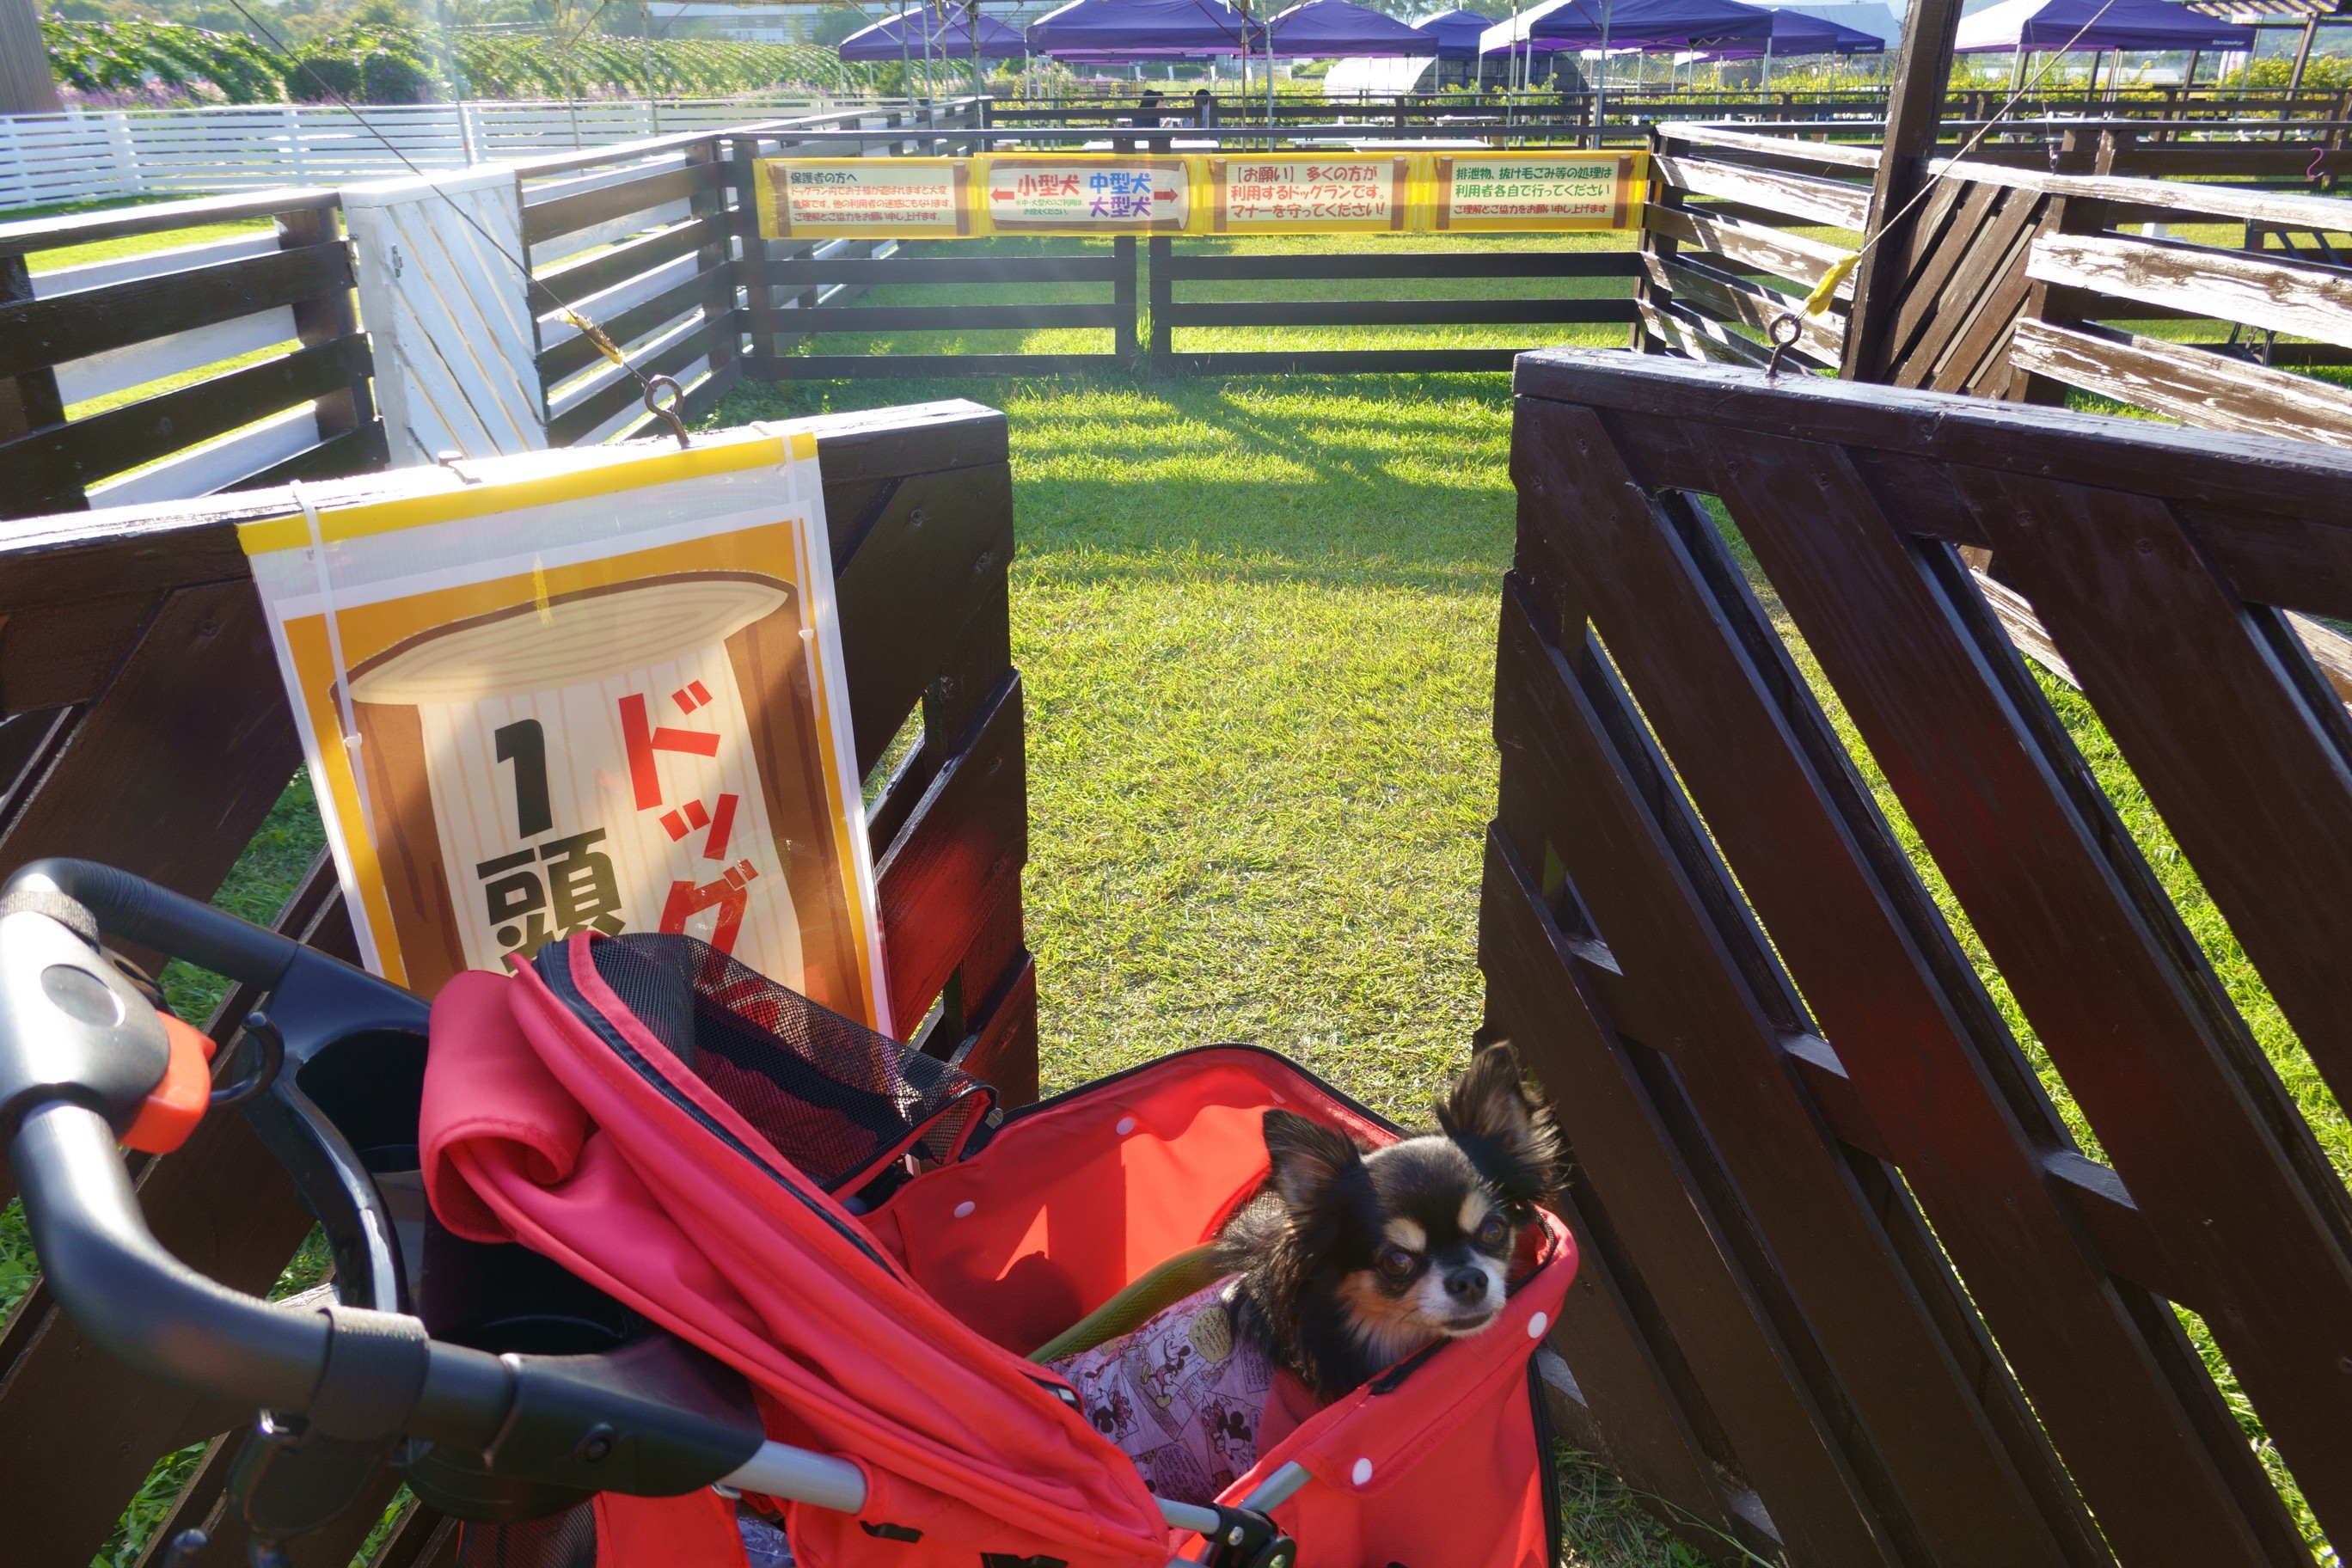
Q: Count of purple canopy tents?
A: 7